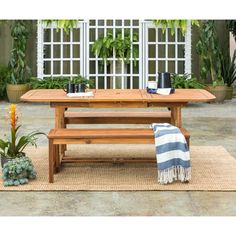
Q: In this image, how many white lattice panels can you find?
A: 3